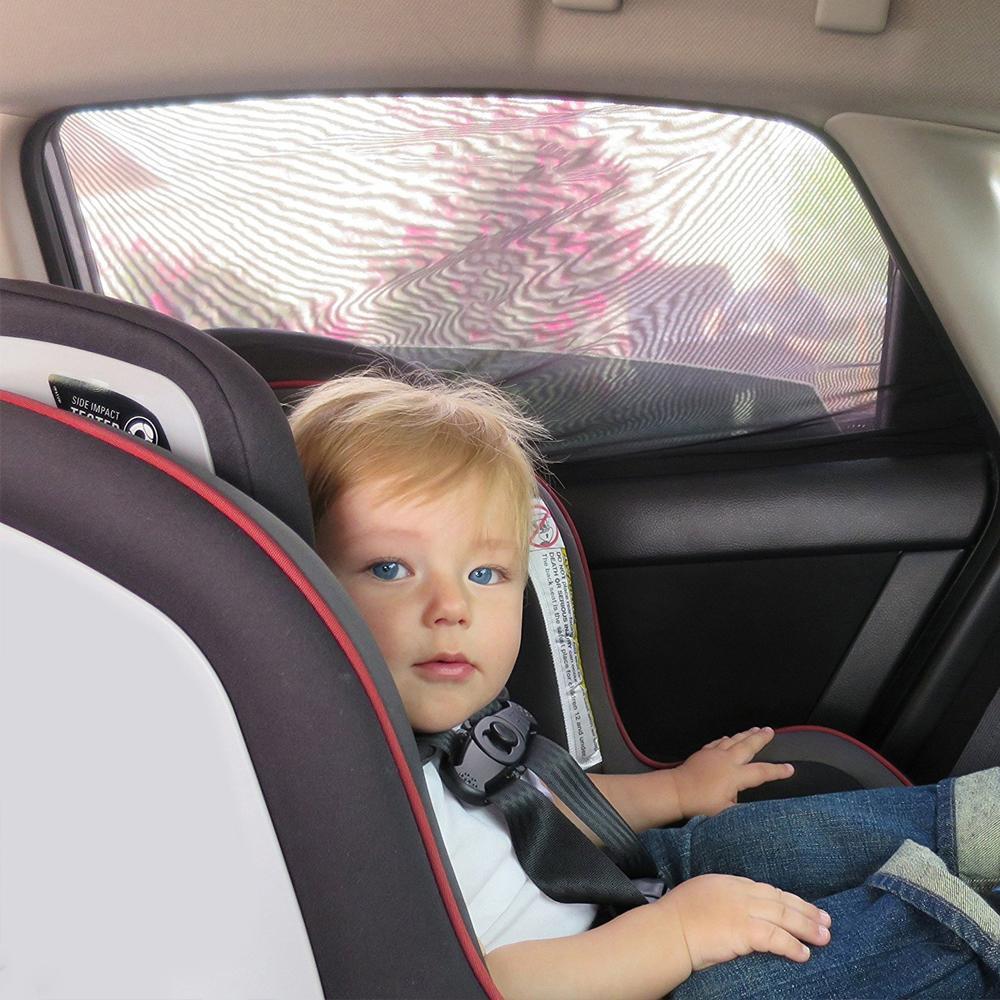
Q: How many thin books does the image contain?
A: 0